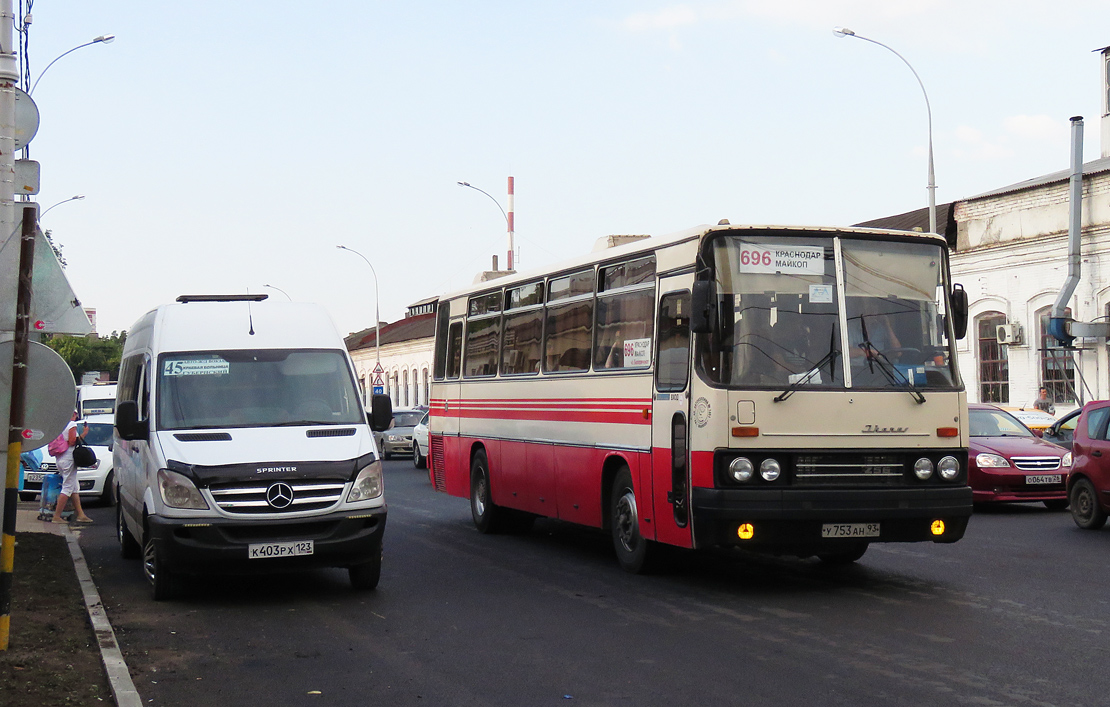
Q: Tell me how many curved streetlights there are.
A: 6